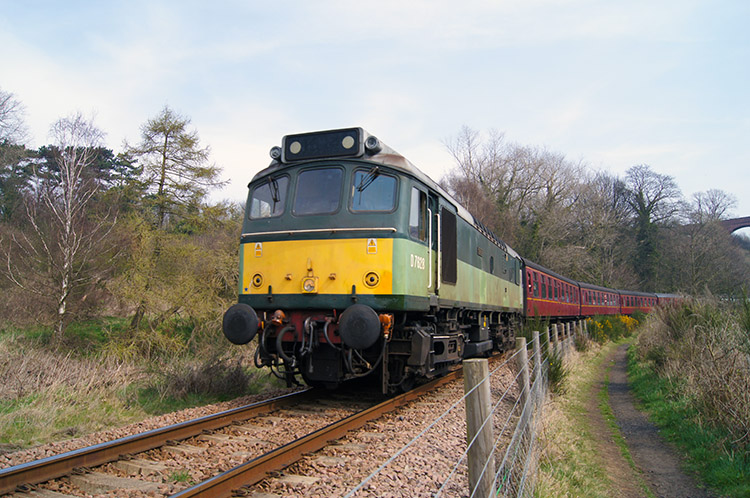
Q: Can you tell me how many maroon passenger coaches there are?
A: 4